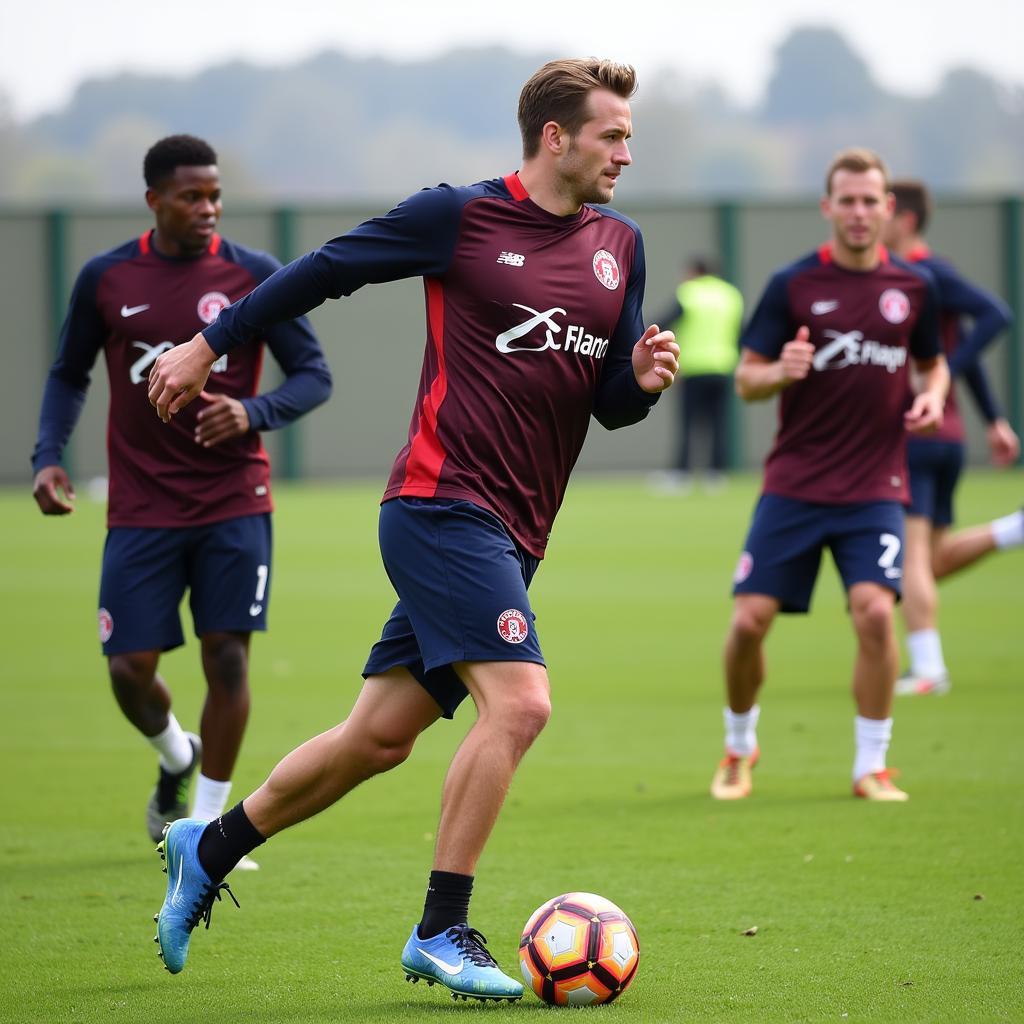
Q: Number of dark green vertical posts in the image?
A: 4